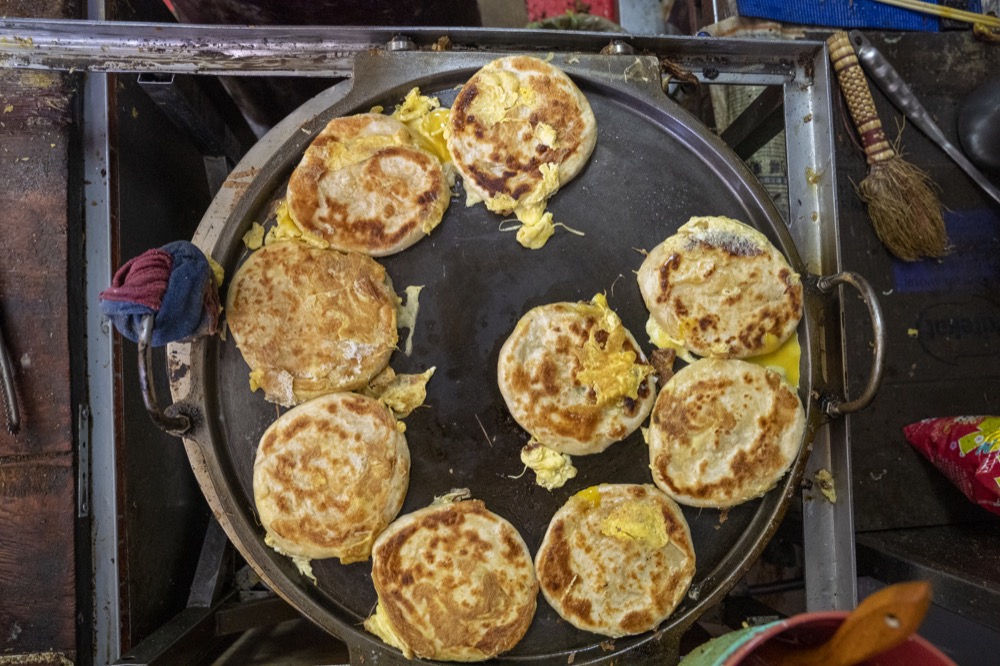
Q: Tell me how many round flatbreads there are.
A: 9